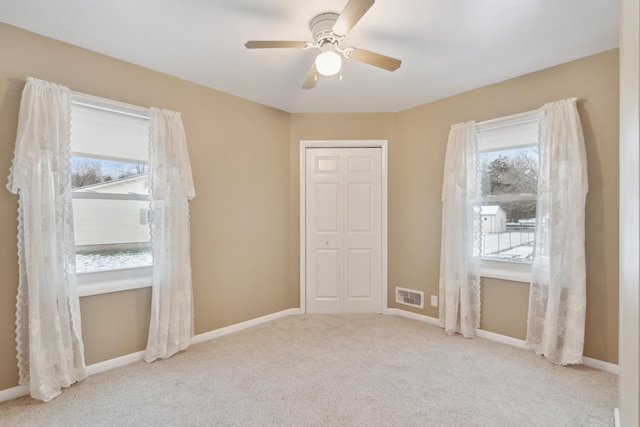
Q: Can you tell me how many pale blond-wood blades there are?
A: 4